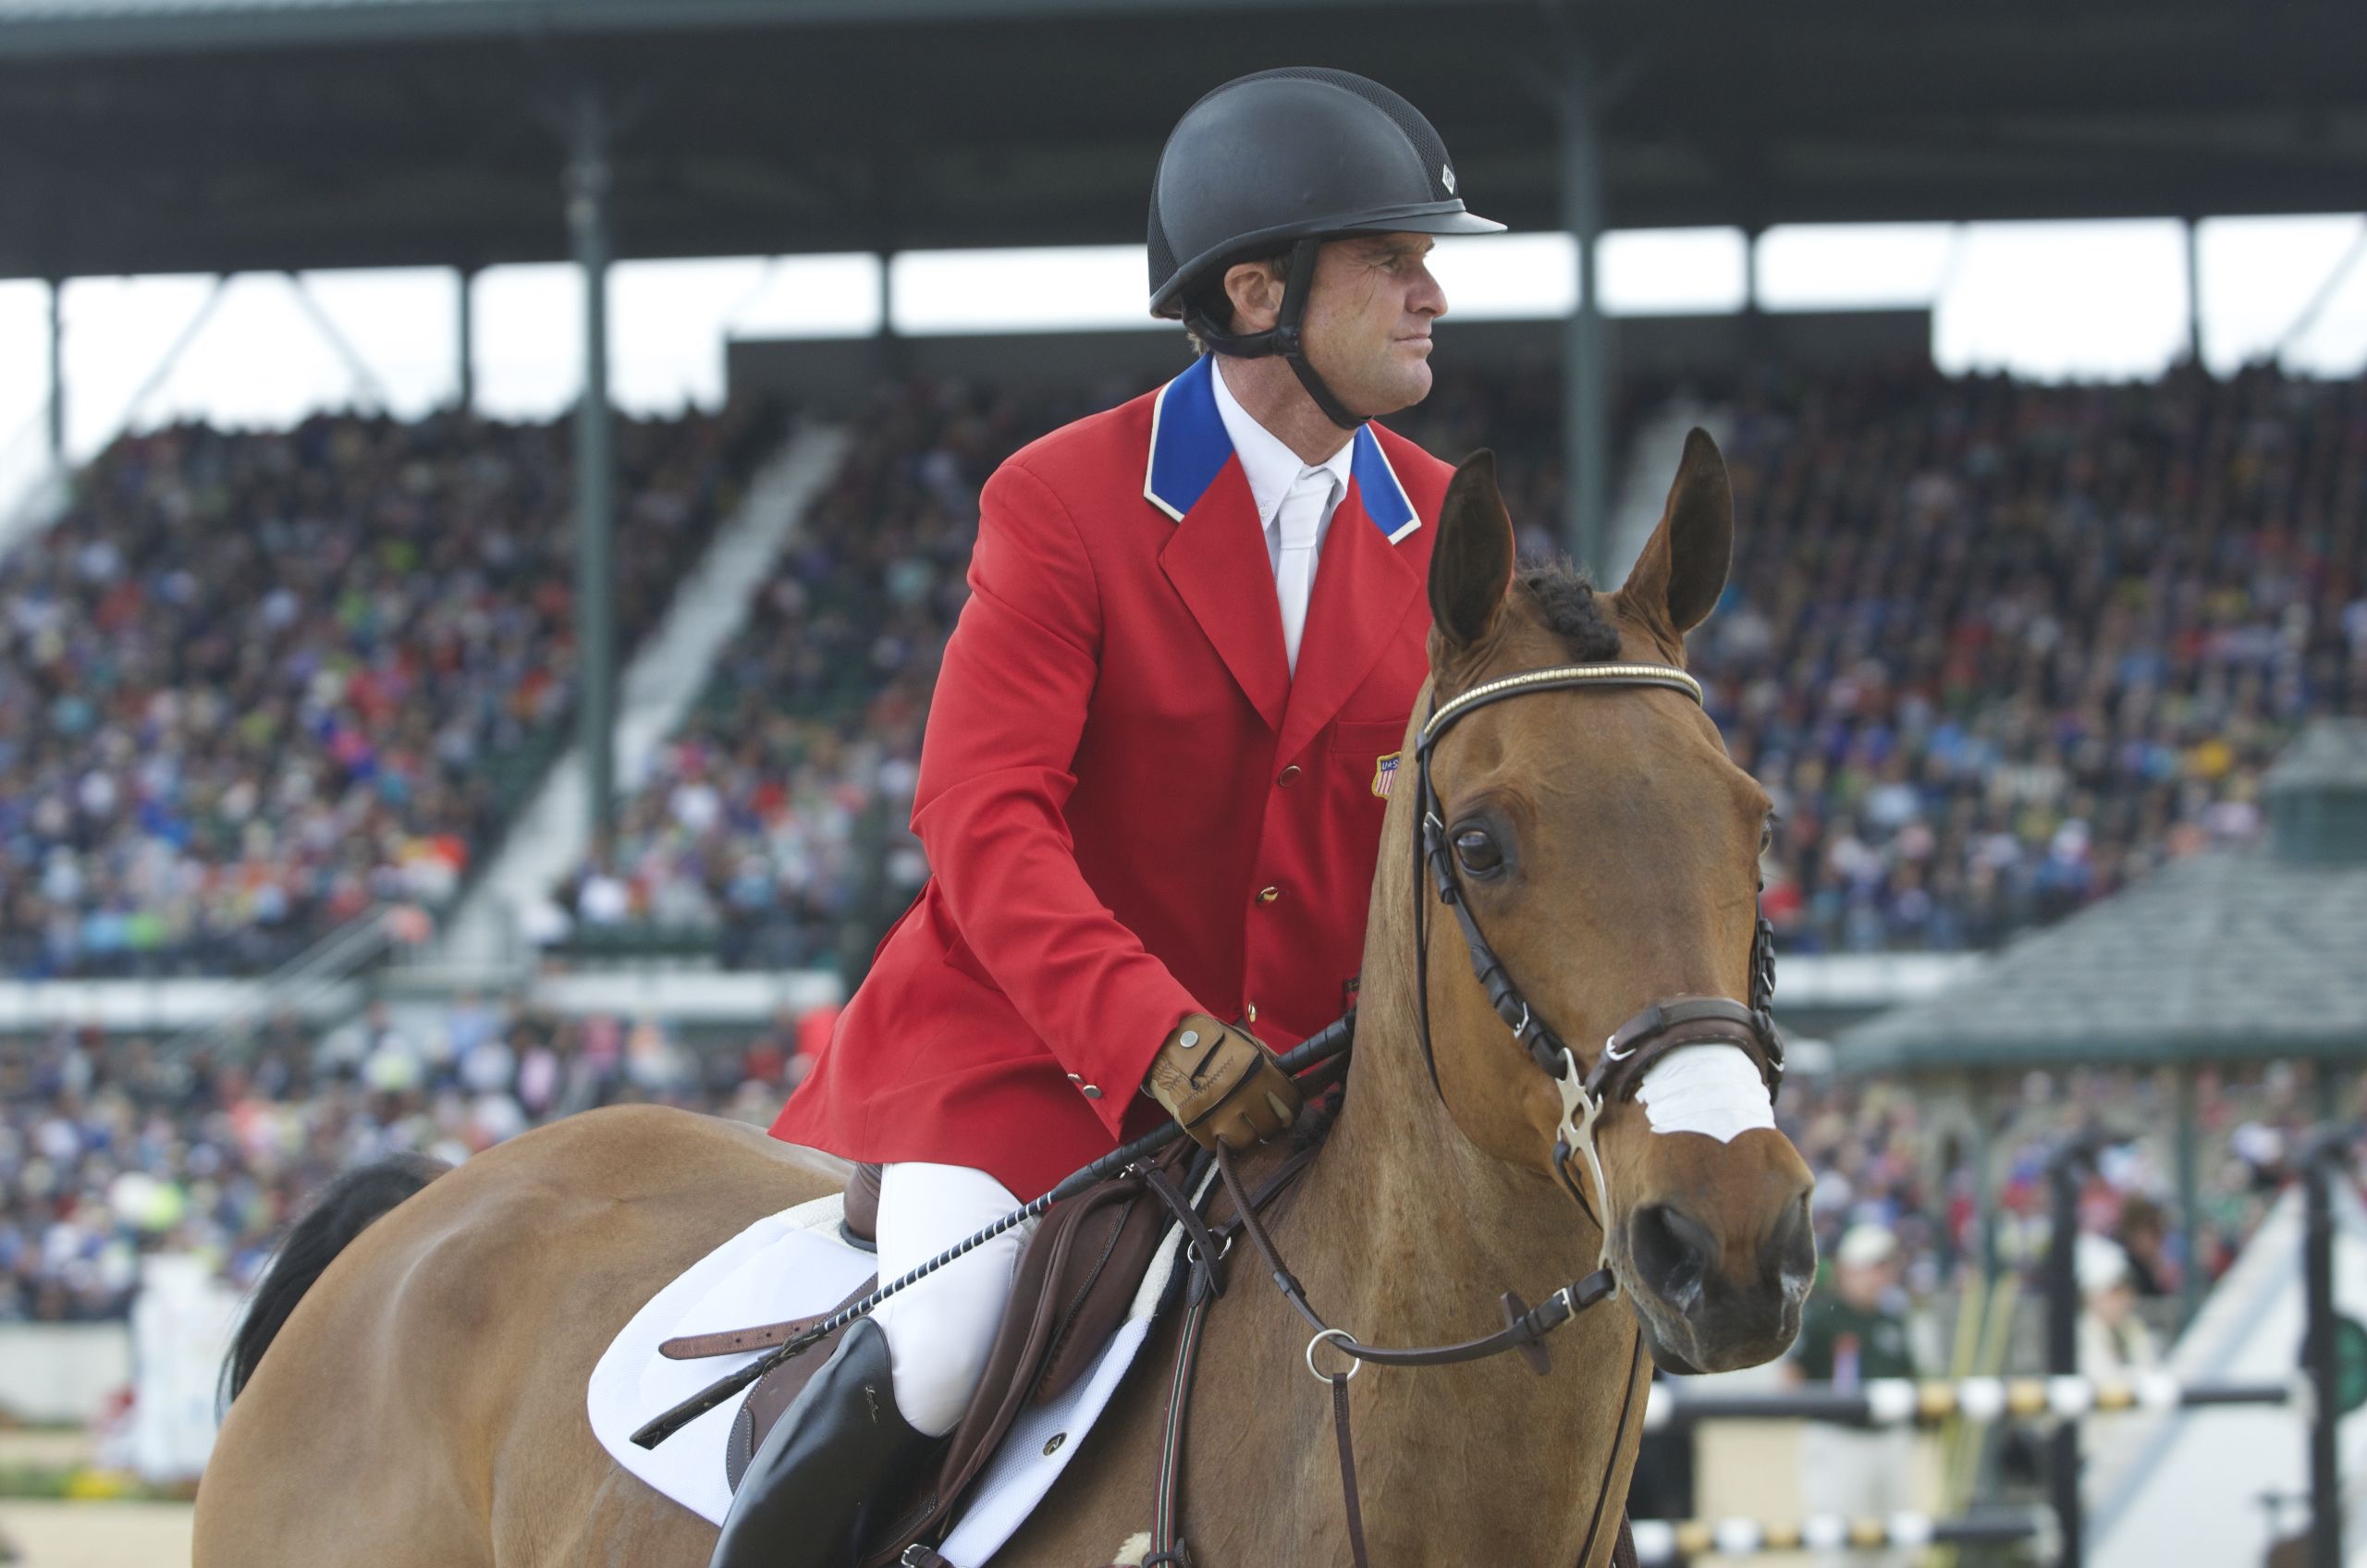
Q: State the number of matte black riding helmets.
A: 1